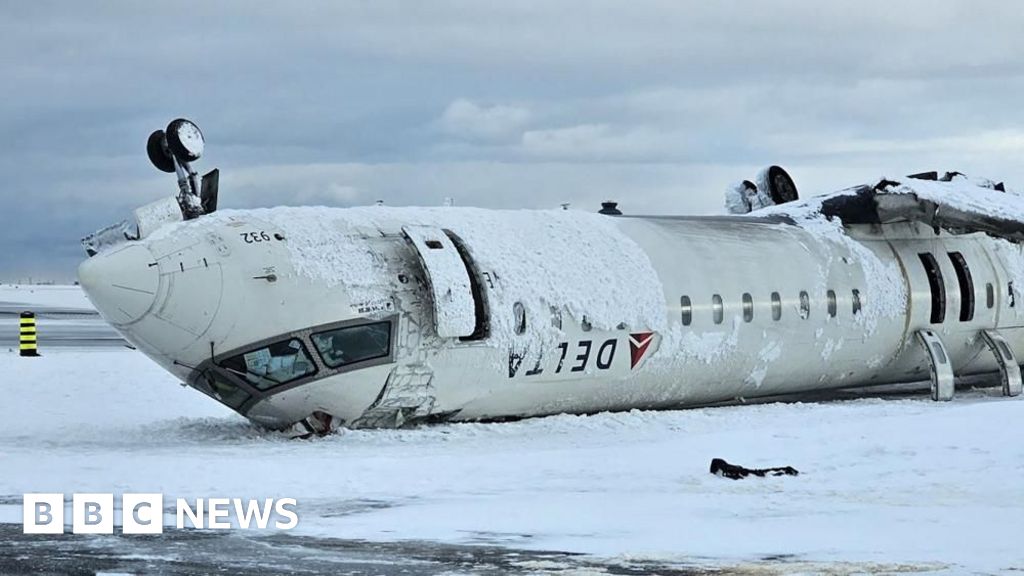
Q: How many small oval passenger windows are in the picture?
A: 13